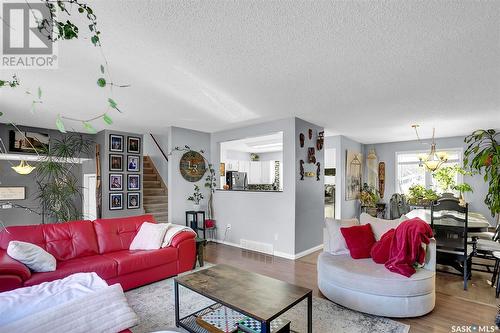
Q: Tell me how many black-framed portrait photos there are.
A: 8